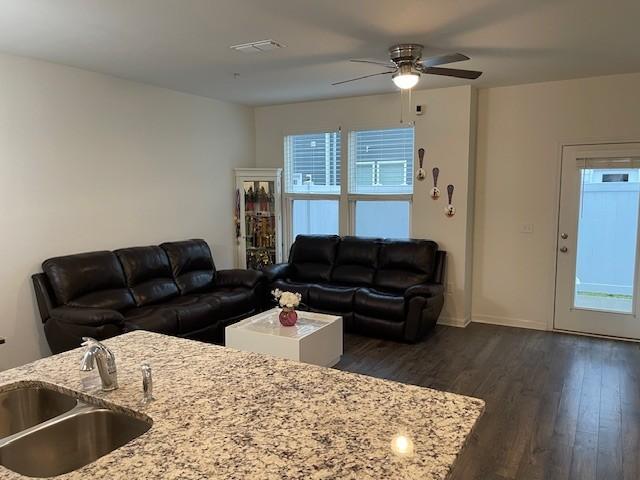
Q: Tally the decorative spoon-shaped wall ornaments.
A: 3